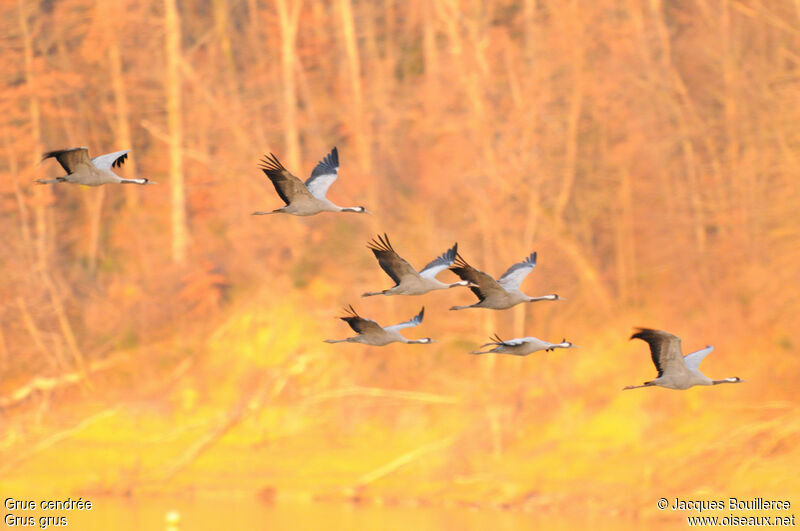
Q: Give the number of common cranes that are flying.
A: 7